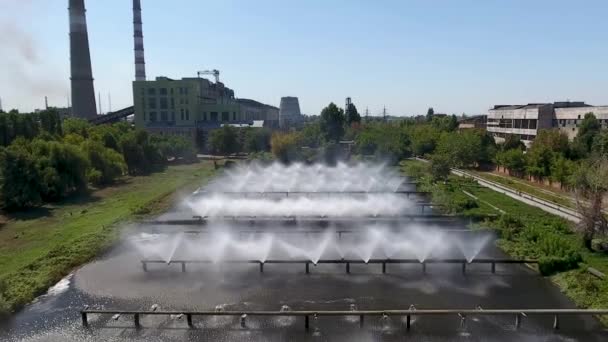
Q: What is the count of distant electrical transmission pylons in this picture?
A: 2